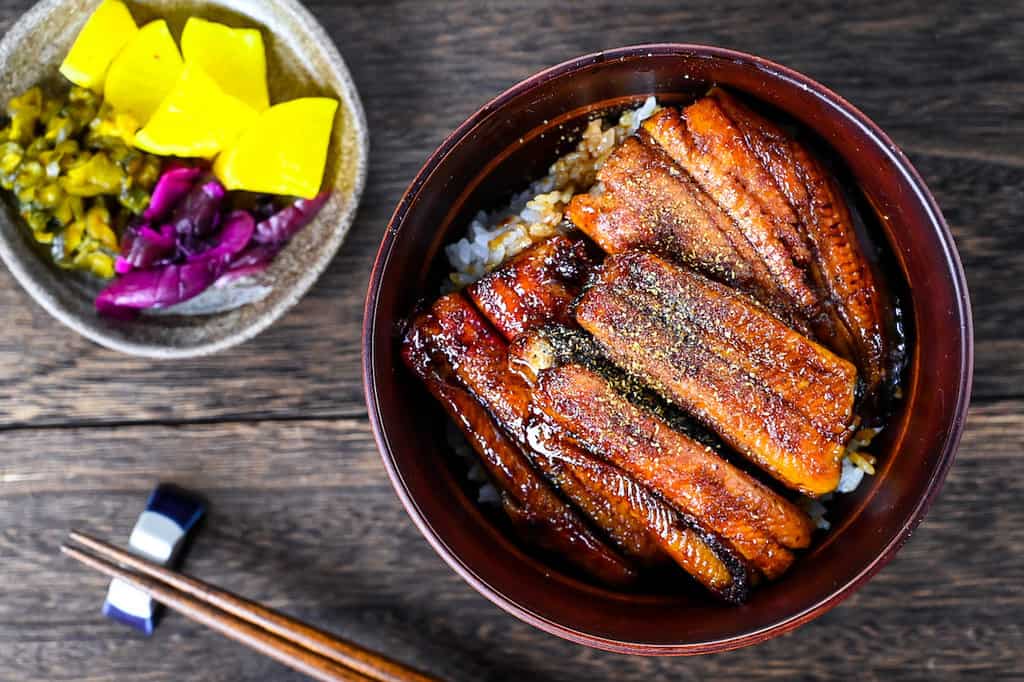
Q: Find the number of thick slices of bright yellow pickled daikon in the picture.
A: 5